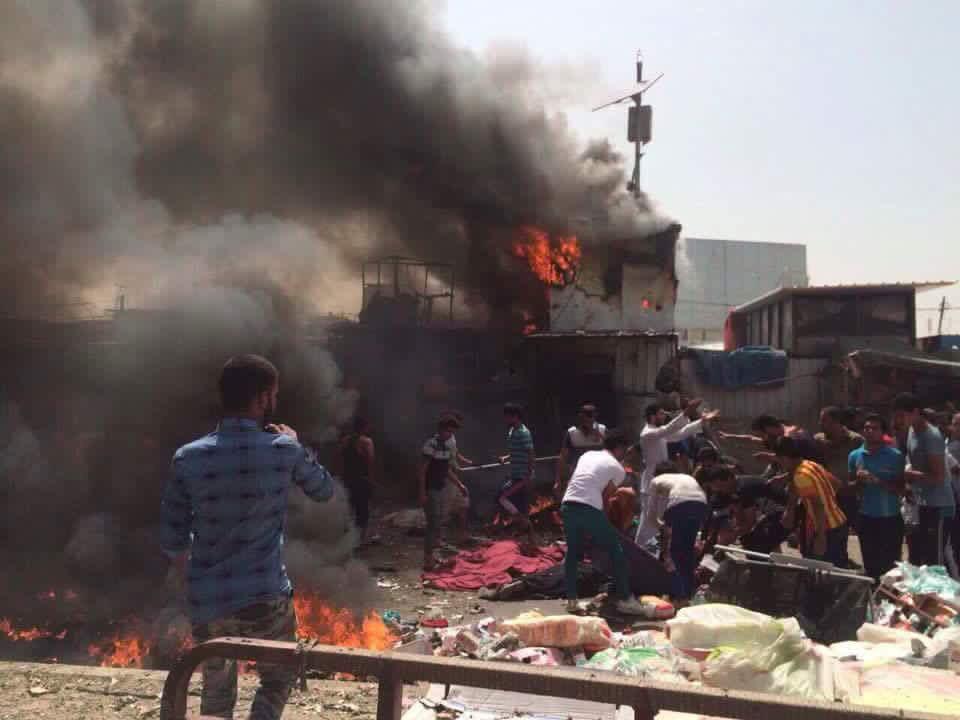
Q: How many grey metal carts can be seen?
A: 1